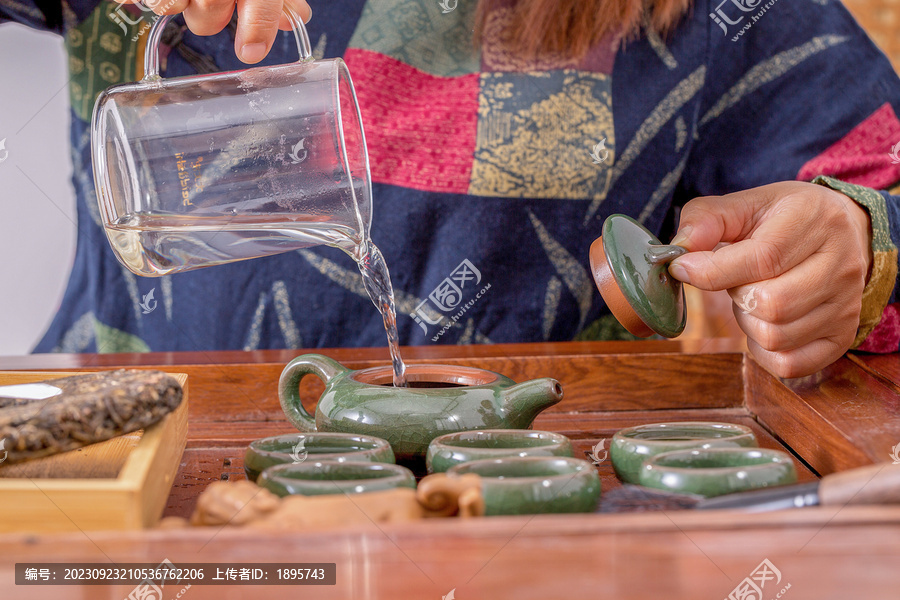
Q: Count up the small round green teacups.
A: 6